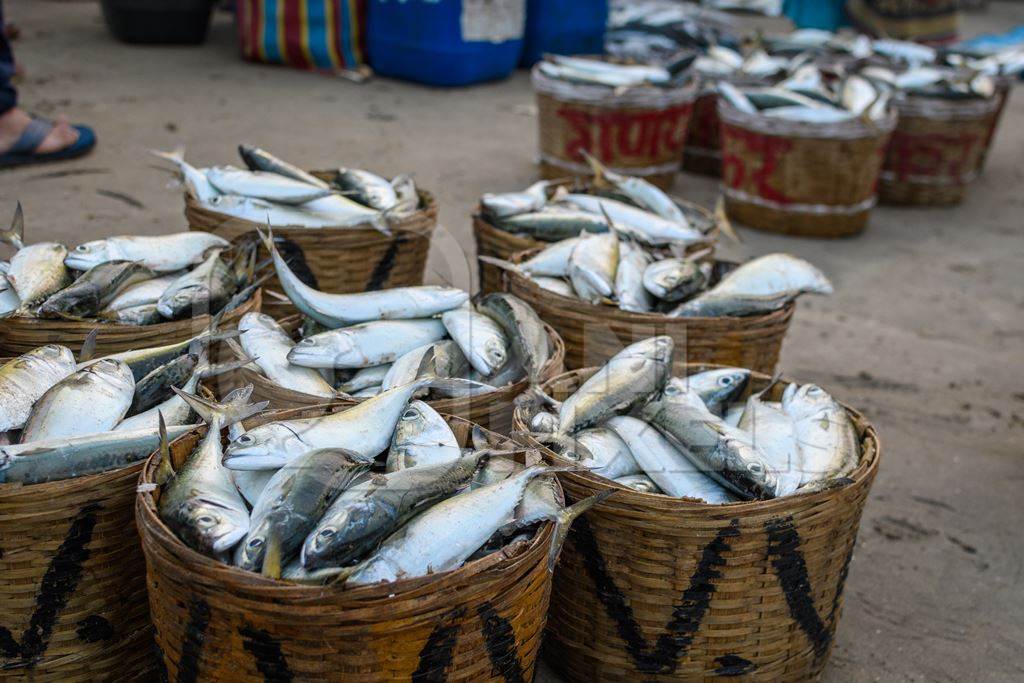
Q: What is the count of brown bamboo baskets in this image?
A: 13